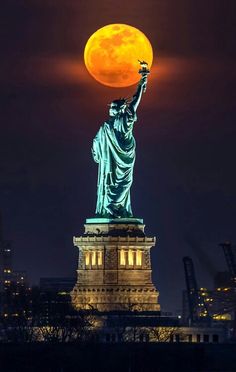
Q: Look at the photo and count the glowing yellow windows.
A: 6